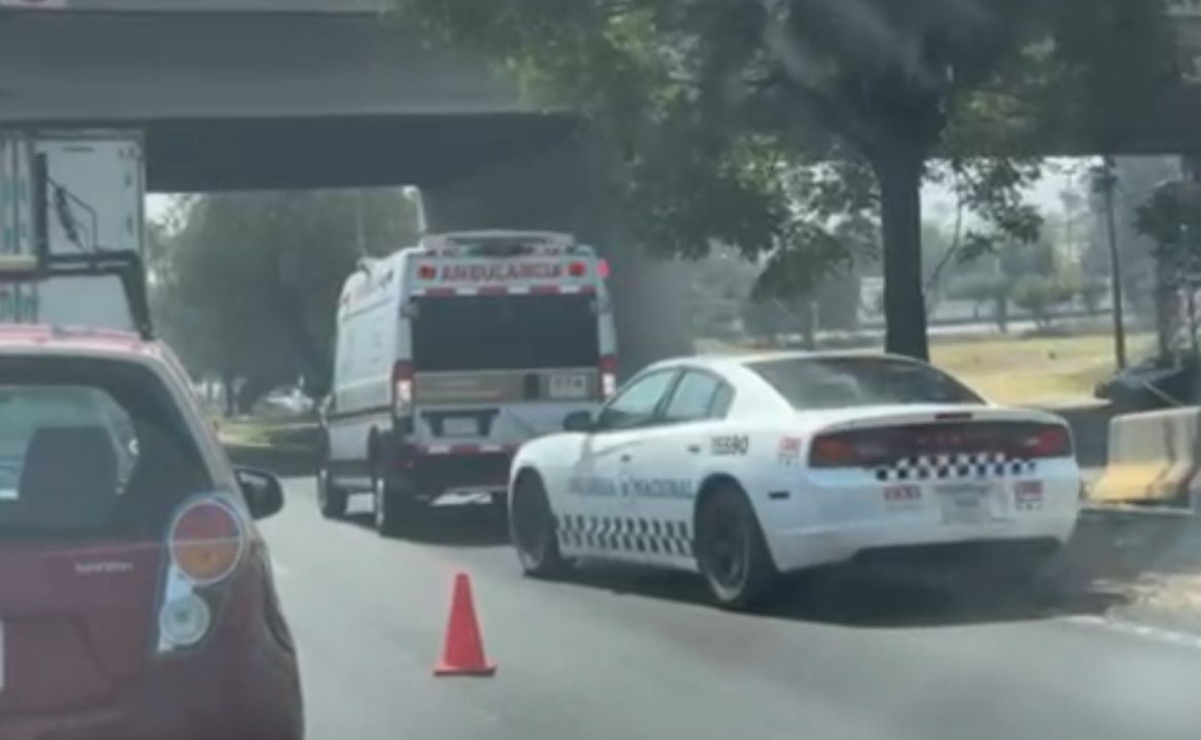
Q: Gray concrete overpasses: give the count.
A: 1